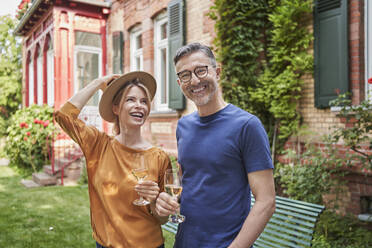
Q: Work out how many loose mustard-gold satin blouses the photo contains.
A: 1